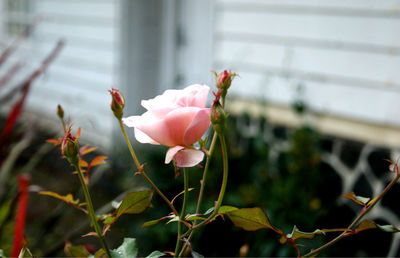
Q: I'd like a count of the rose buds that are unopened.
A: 5